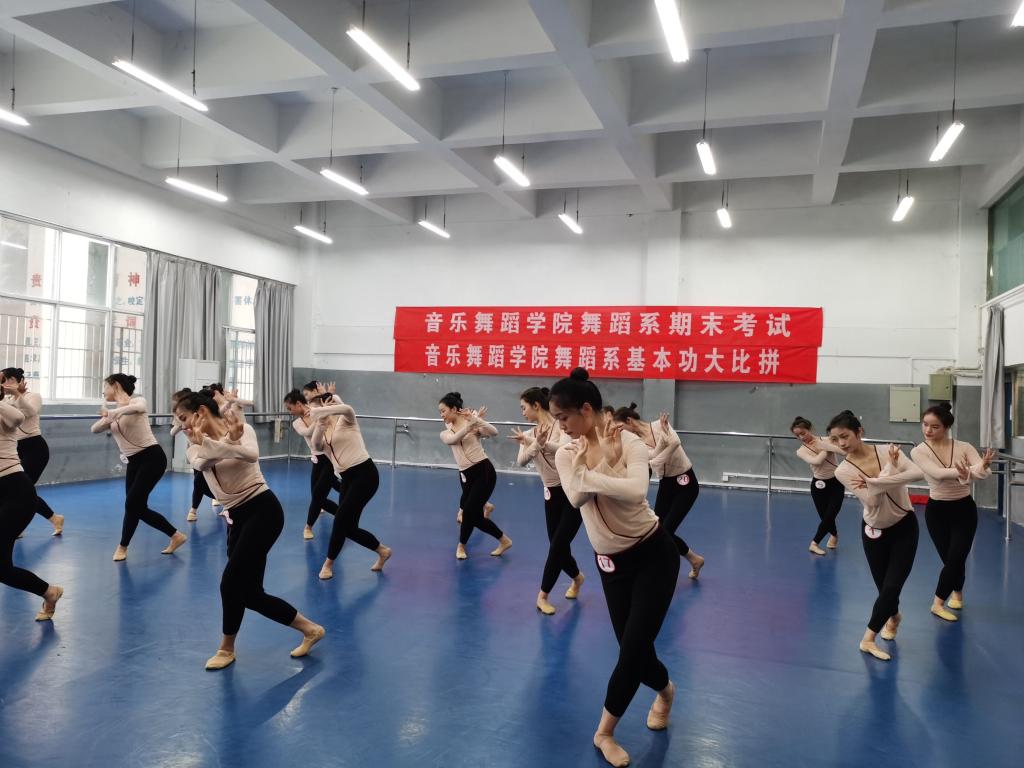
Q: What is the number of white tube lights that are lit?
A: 15